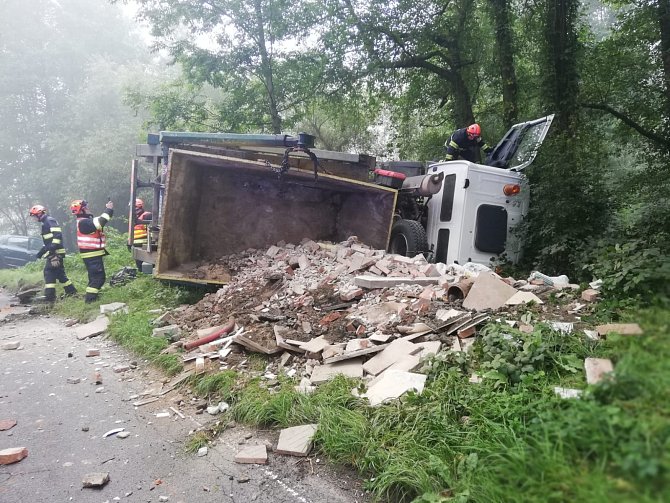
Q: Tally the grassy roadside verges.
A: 1